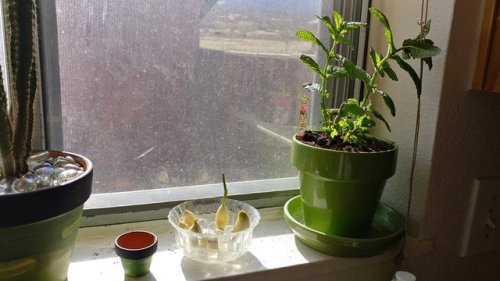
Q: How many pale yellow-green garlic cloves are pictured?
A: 4